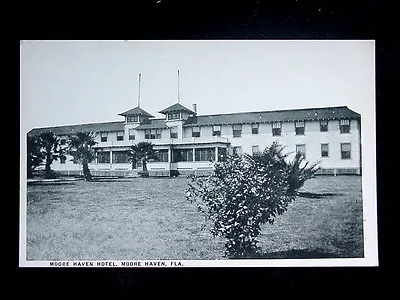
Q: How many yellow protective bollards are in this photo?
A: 0